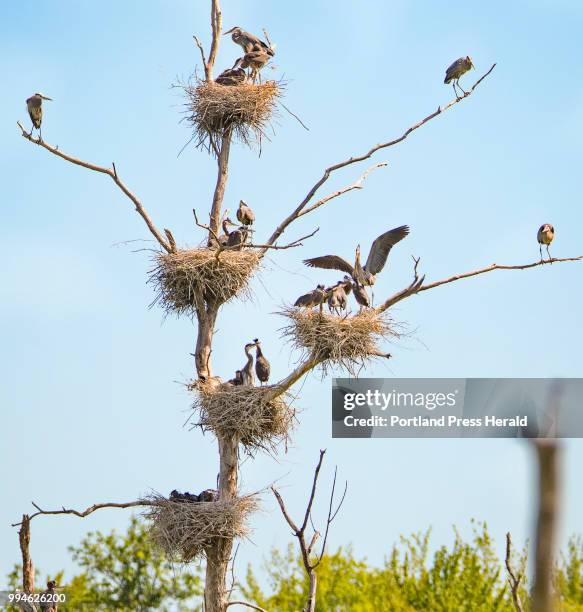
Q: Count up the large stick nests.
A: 5